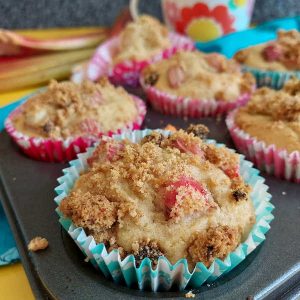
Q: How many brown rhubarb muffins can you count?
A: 6